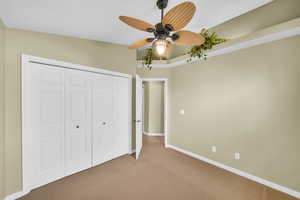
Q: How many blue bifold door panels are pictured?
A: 0